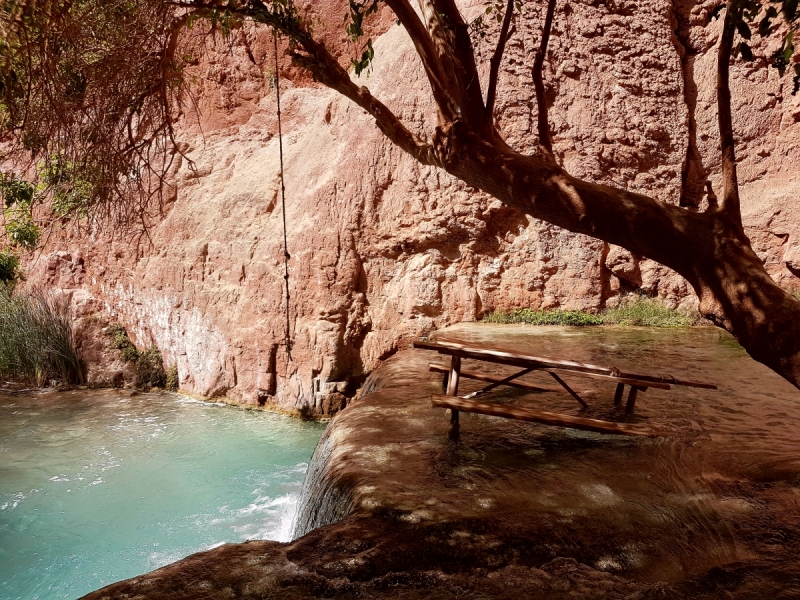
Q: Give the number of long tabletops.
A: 1